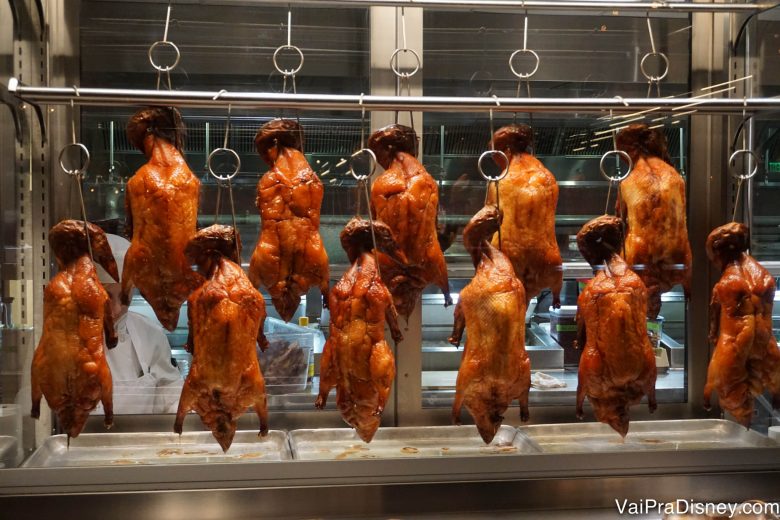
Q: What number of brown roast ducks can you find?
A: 11